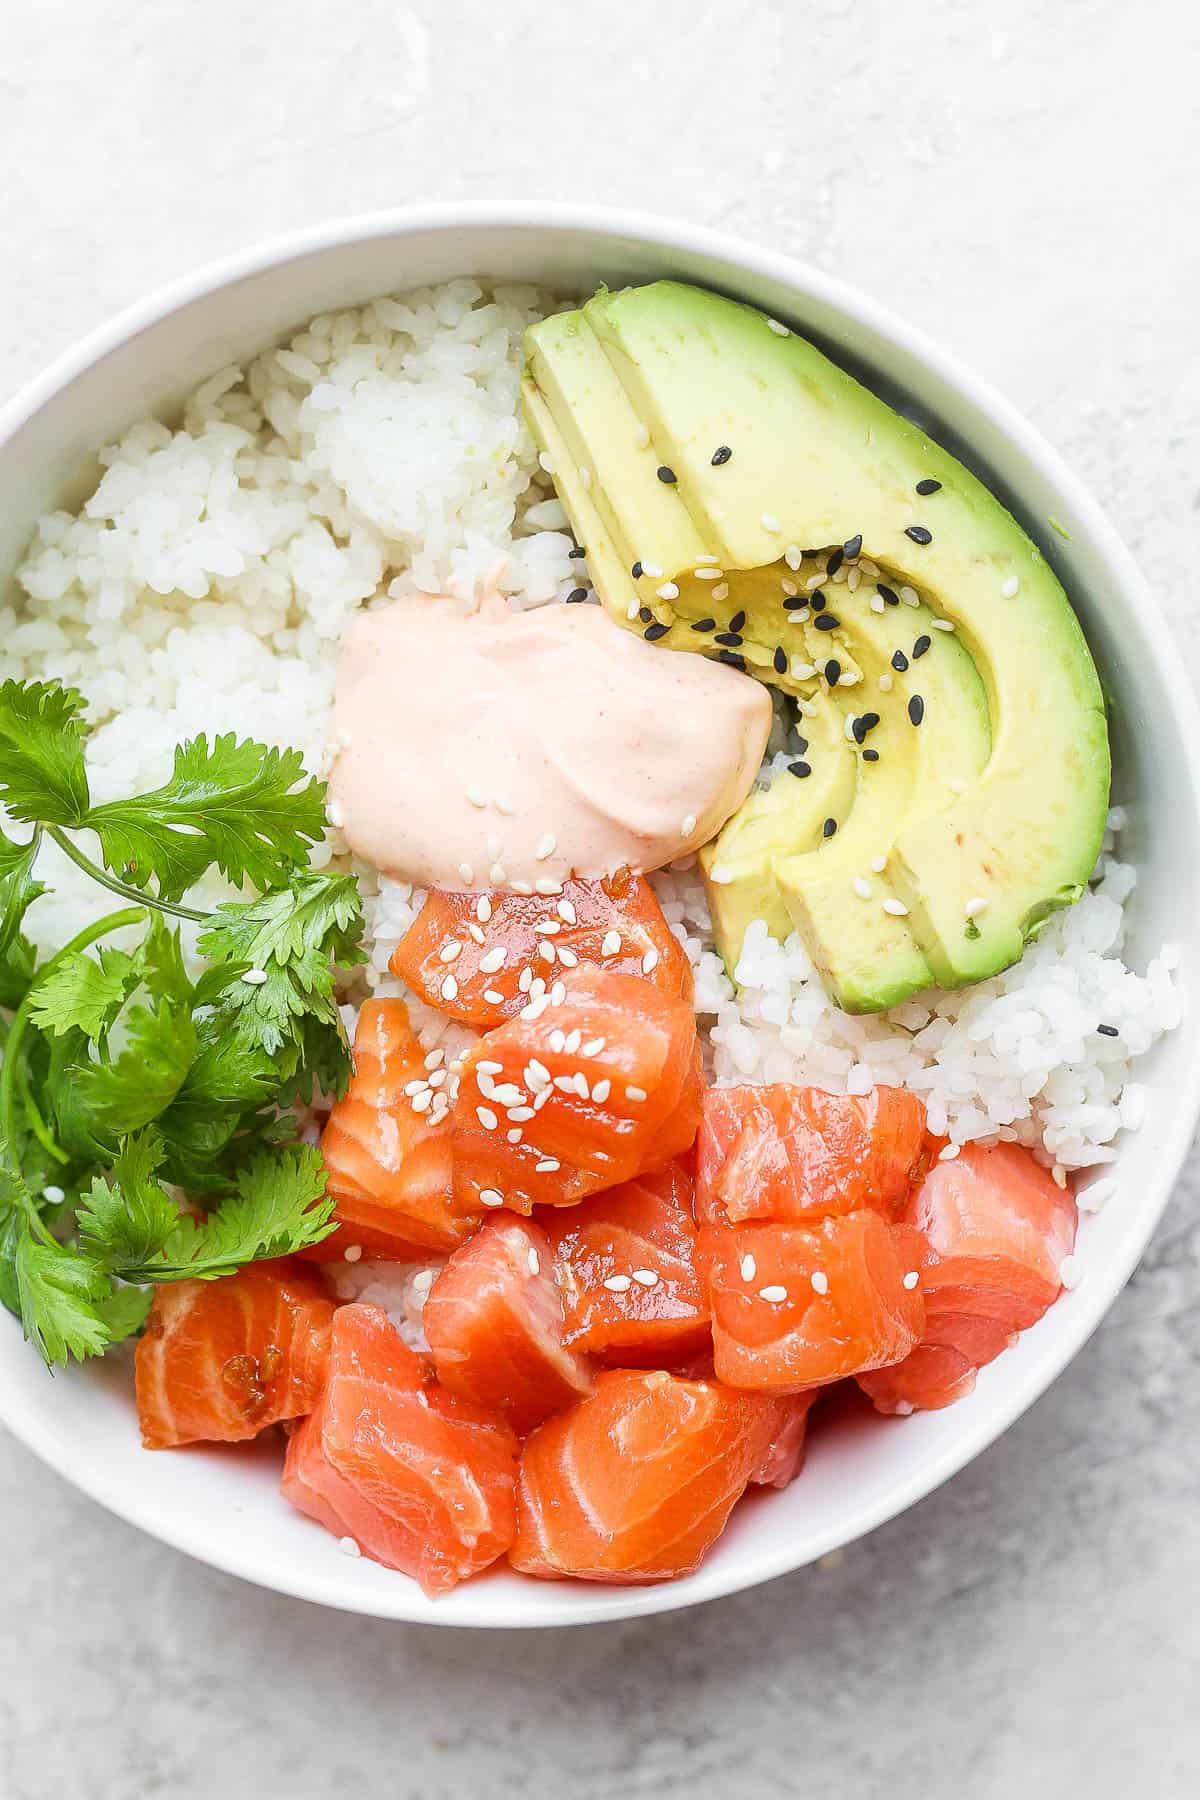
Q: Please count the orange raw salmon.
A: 11